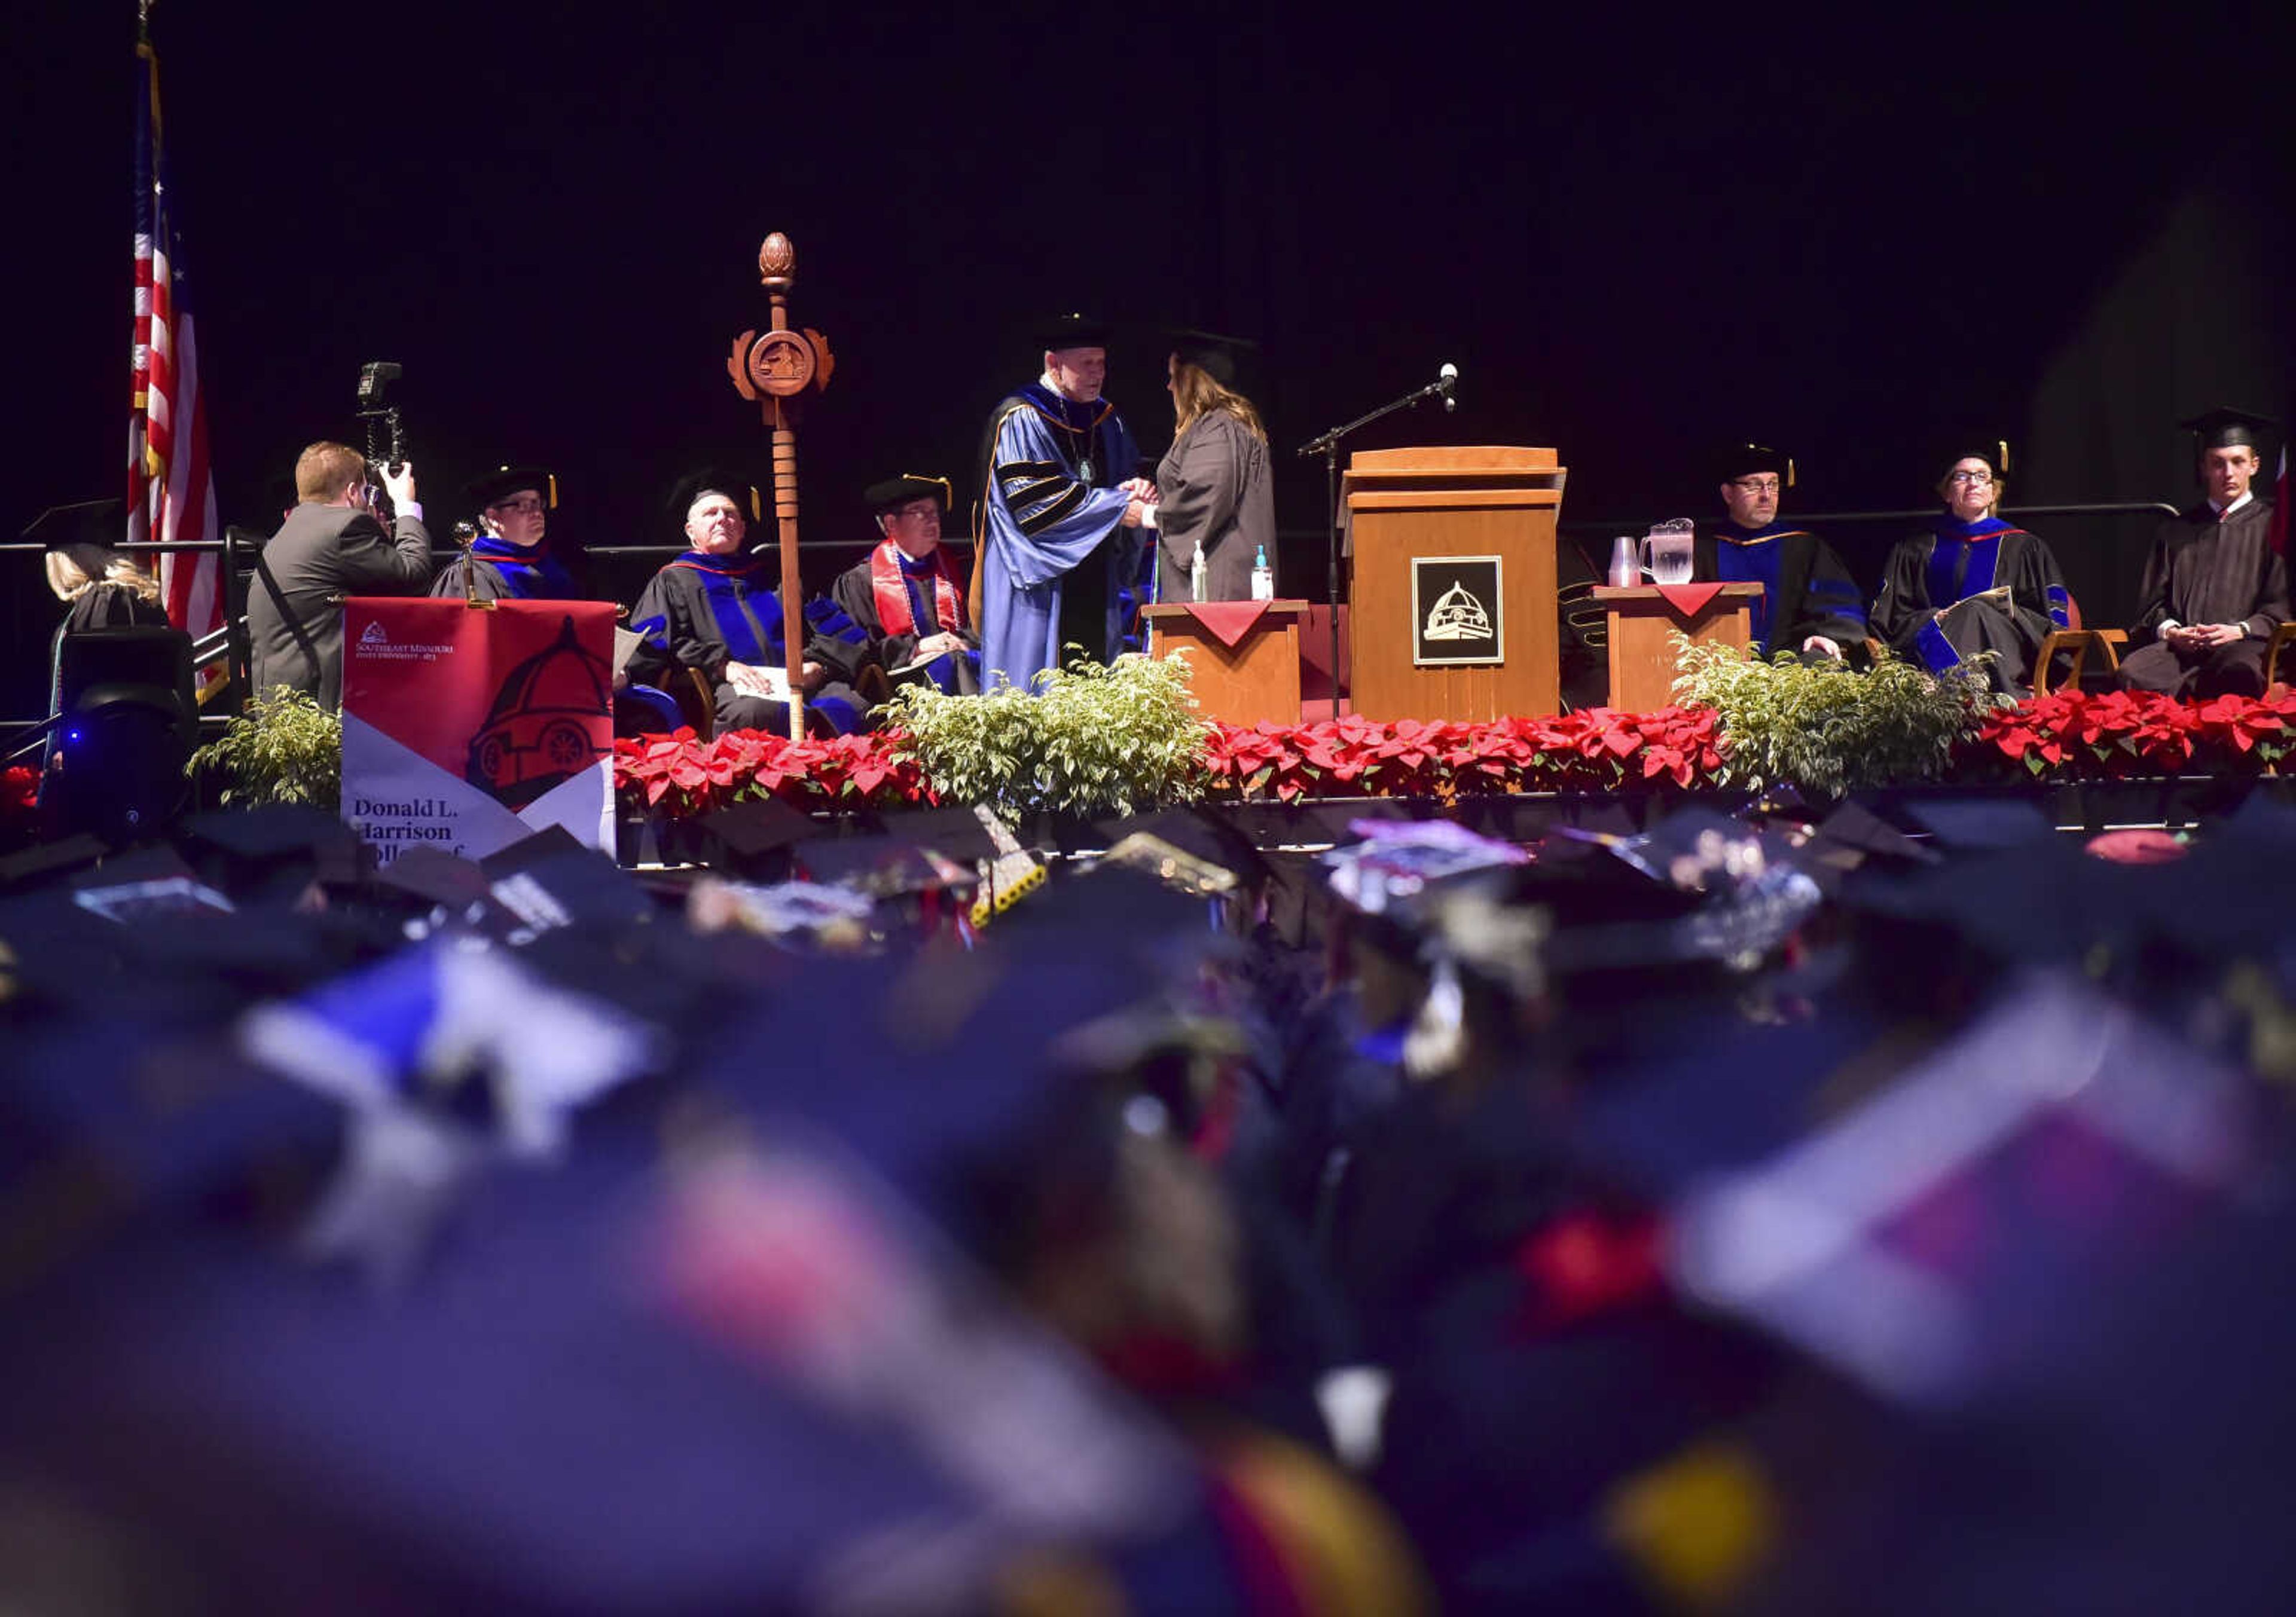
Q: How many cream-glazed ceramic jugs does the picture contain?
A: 0